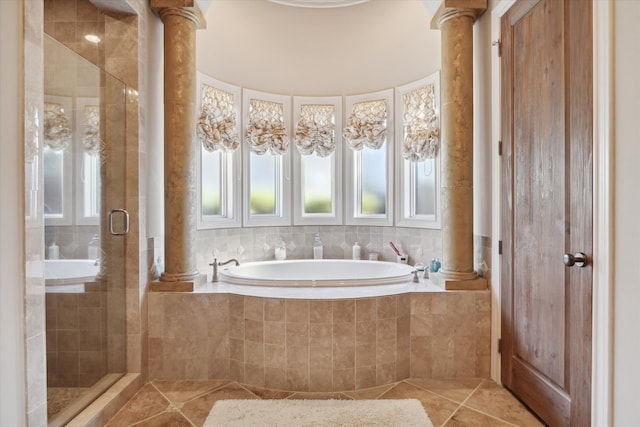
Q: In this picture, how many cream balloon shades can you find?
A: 5